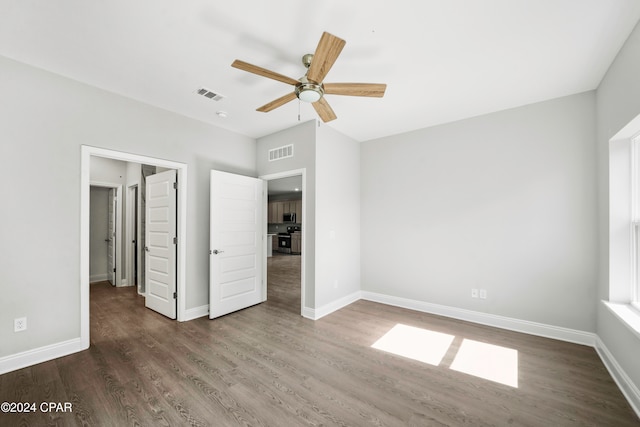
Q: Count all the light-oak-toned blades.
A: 5